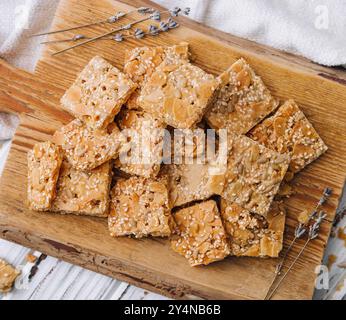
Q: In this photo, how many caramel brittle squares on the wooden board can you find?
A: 14